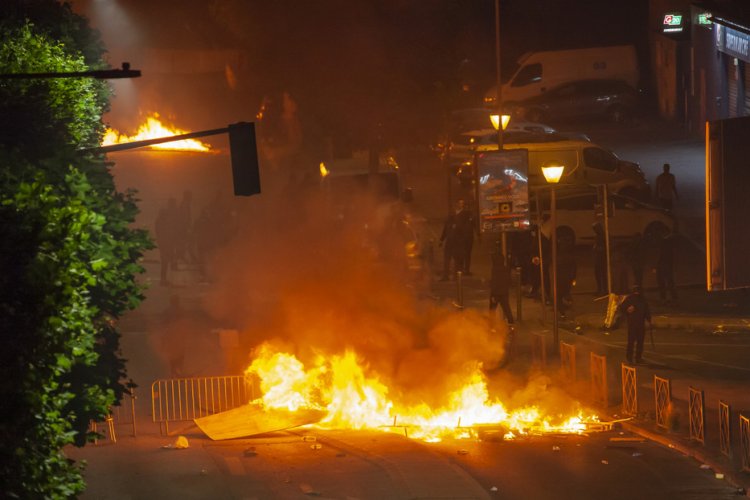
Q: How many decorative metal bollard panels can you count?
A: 8